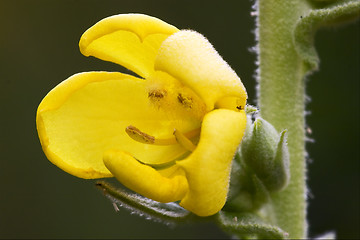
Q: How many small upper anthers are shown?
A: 2